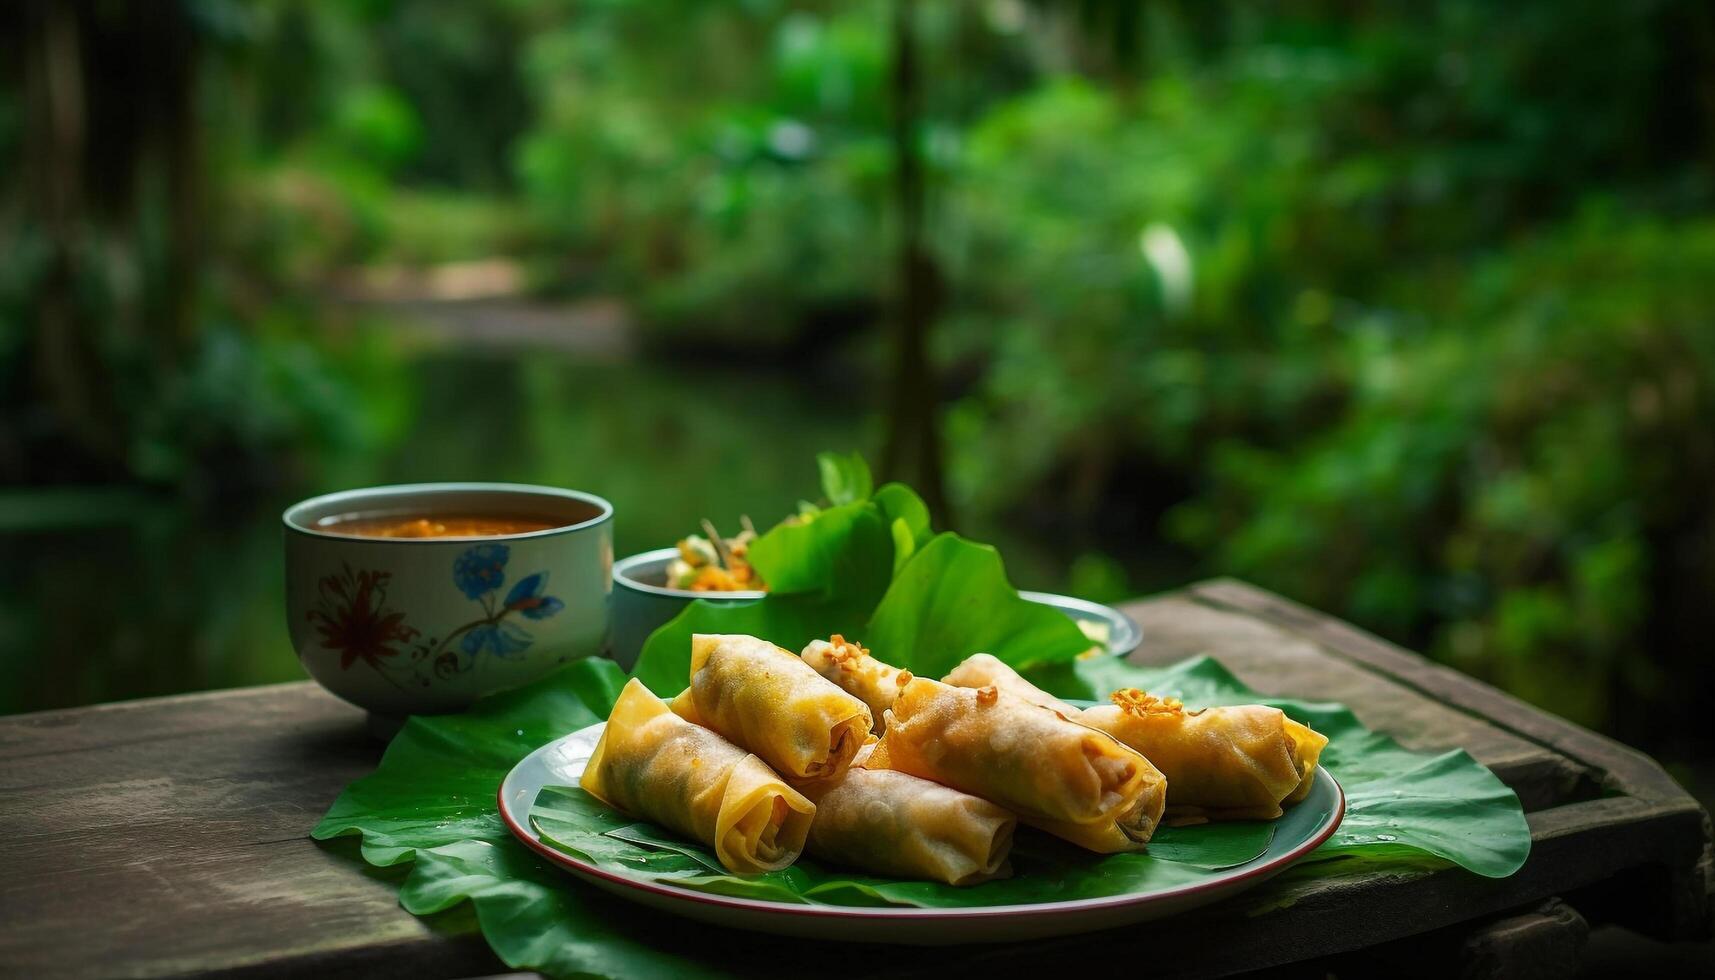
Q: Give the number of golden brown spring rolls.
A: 7